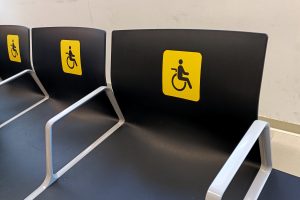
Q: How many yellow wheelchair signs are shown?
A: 3